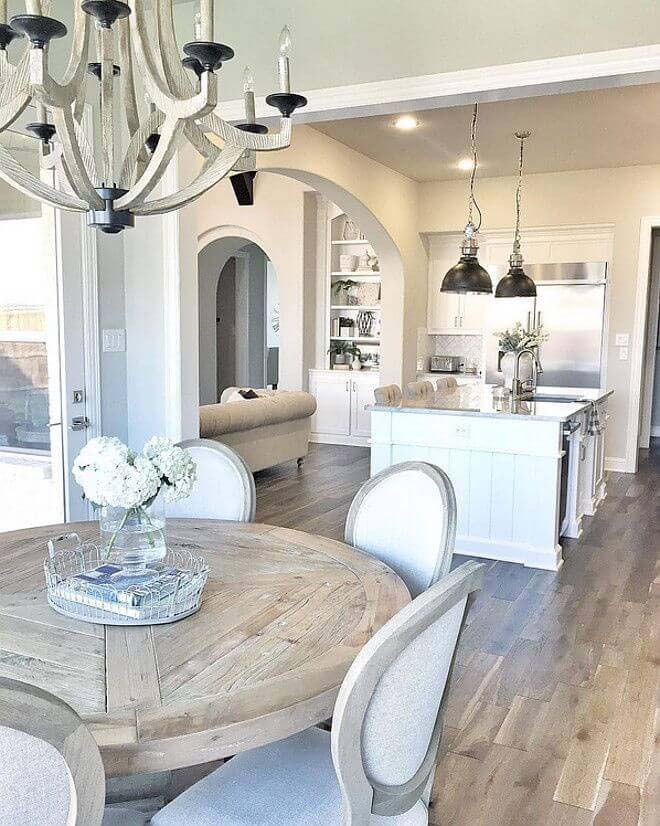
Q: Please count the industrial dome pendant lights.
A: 2